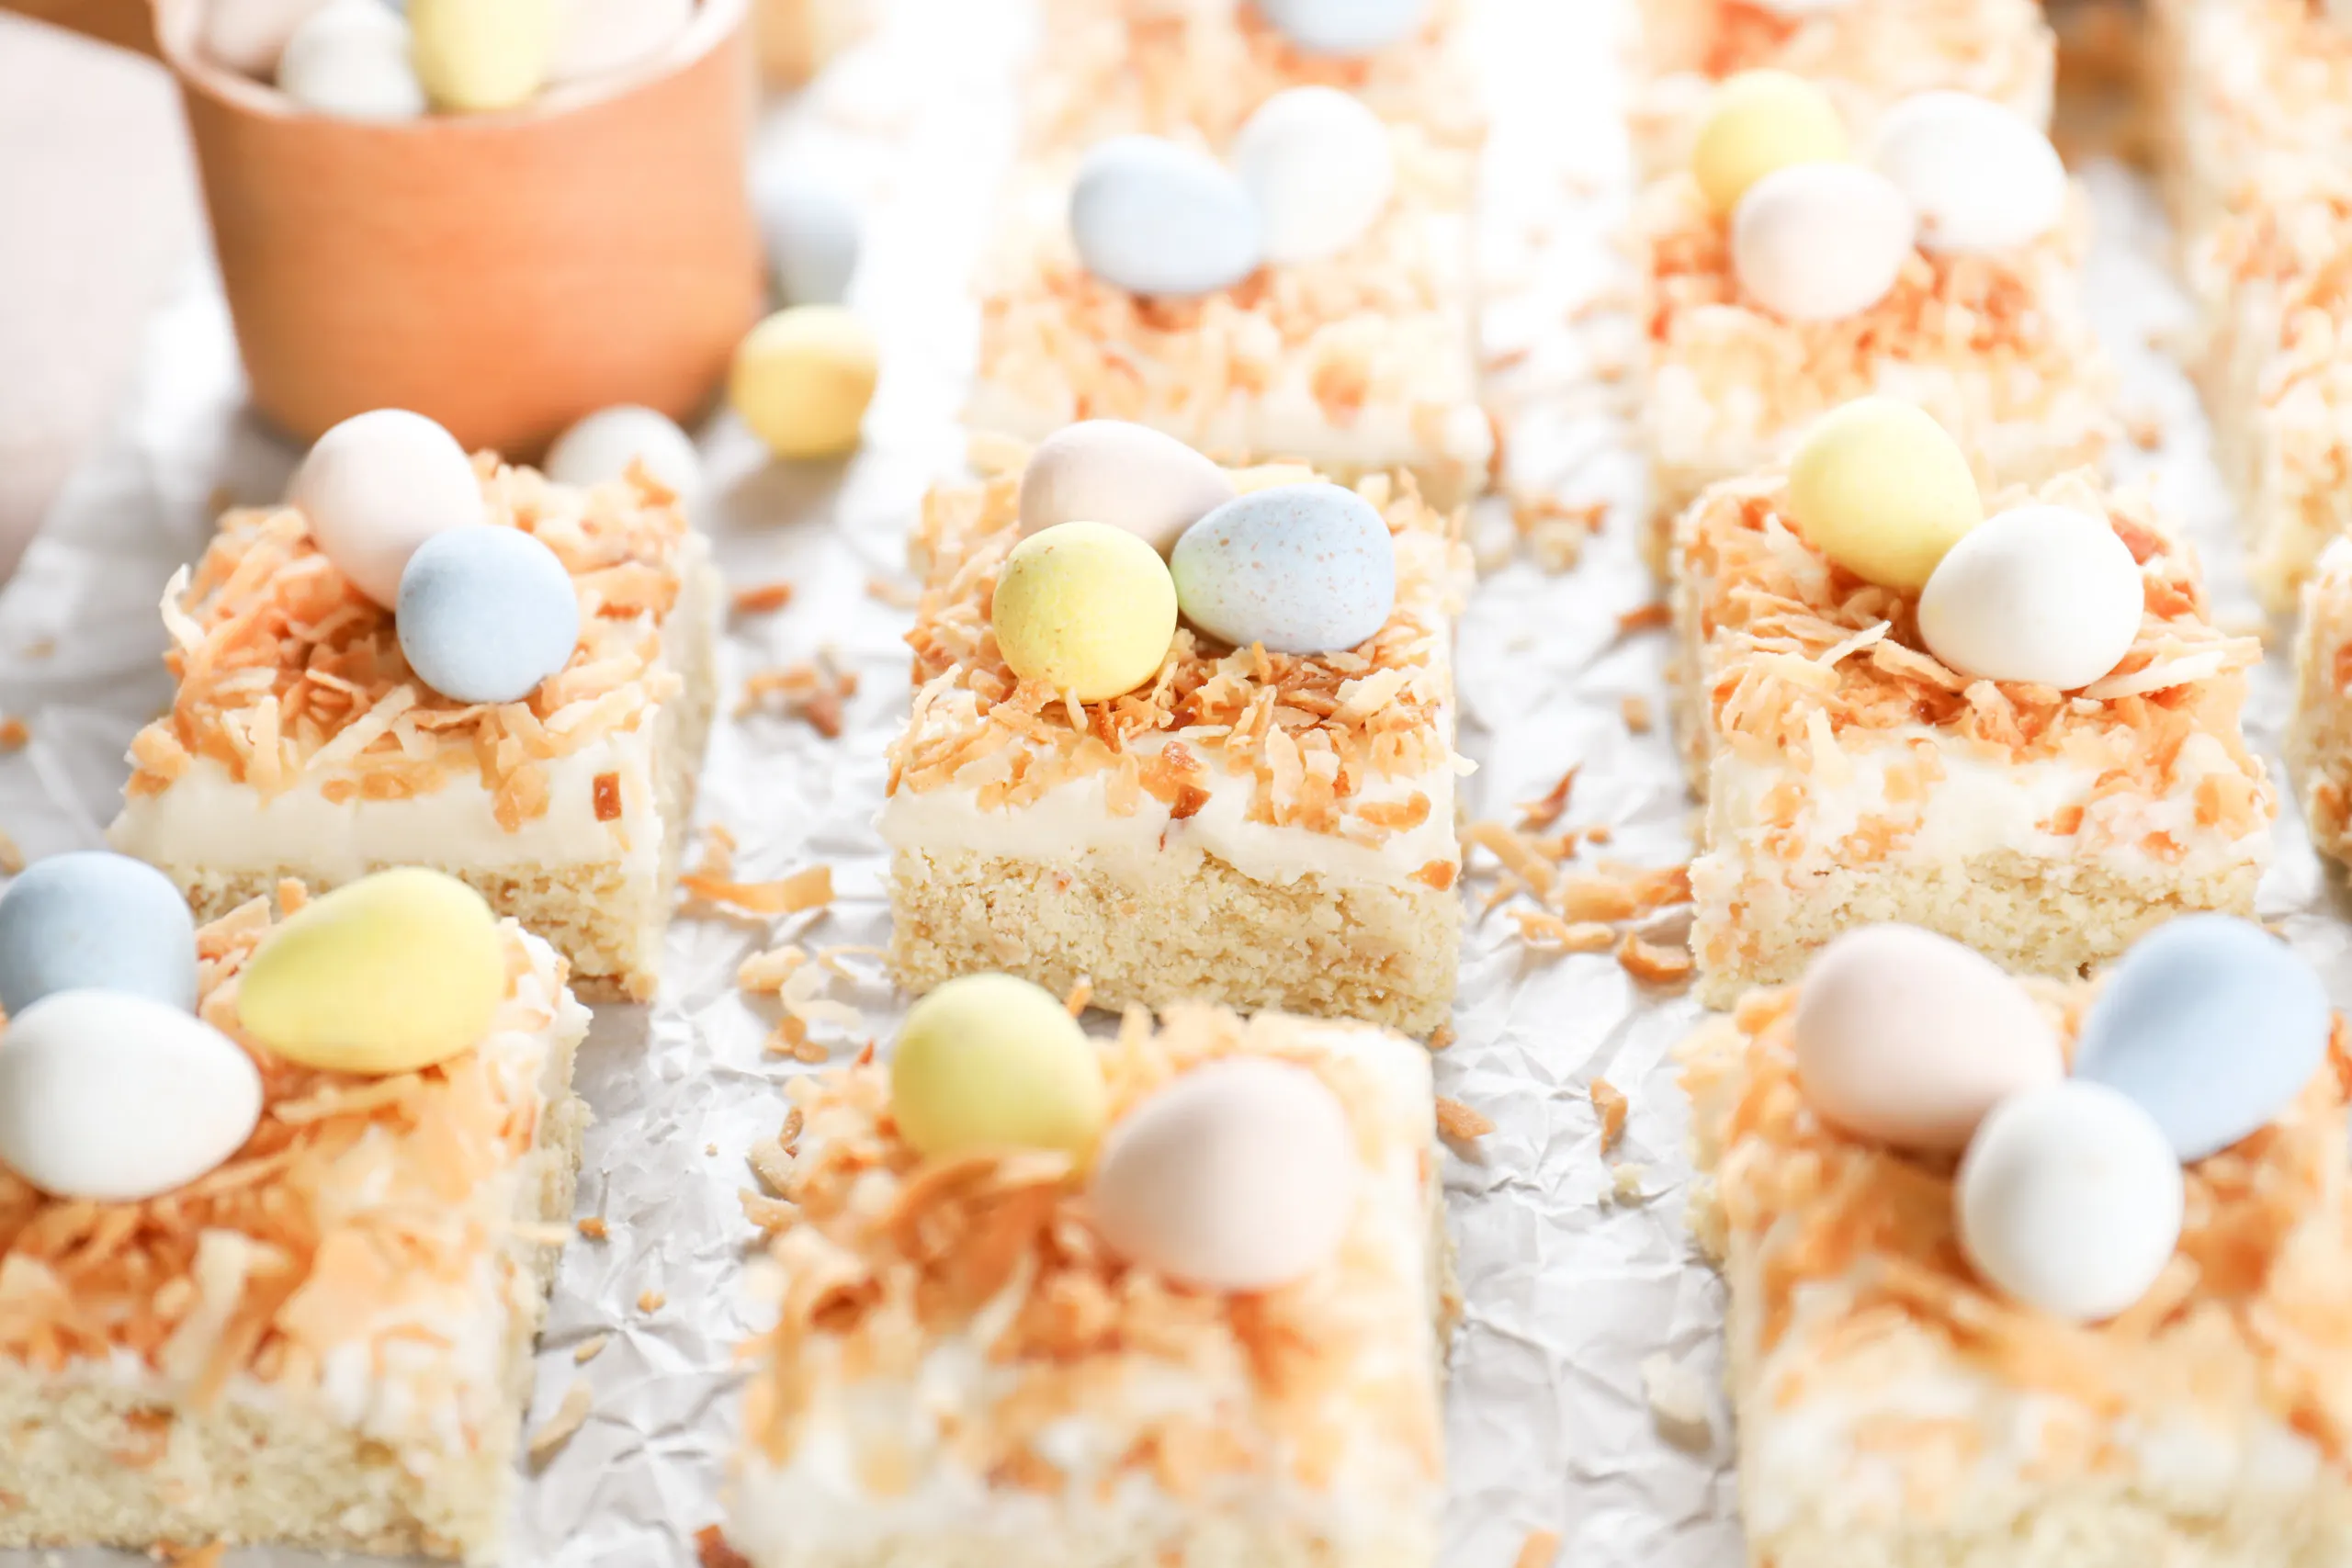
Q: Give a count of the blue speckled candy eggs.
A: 1